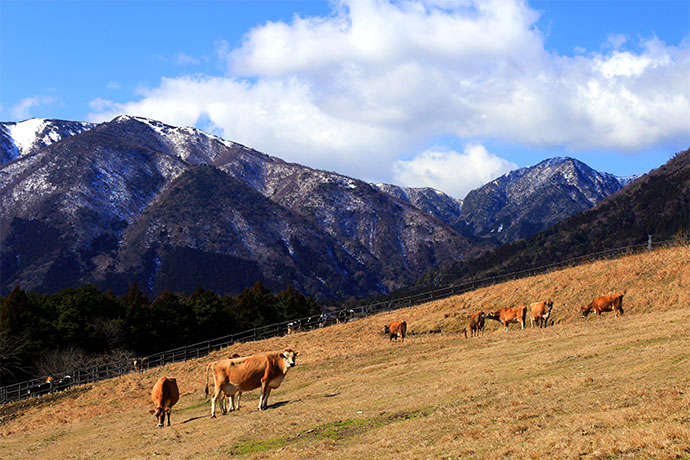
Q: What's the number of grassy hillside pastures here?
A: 1